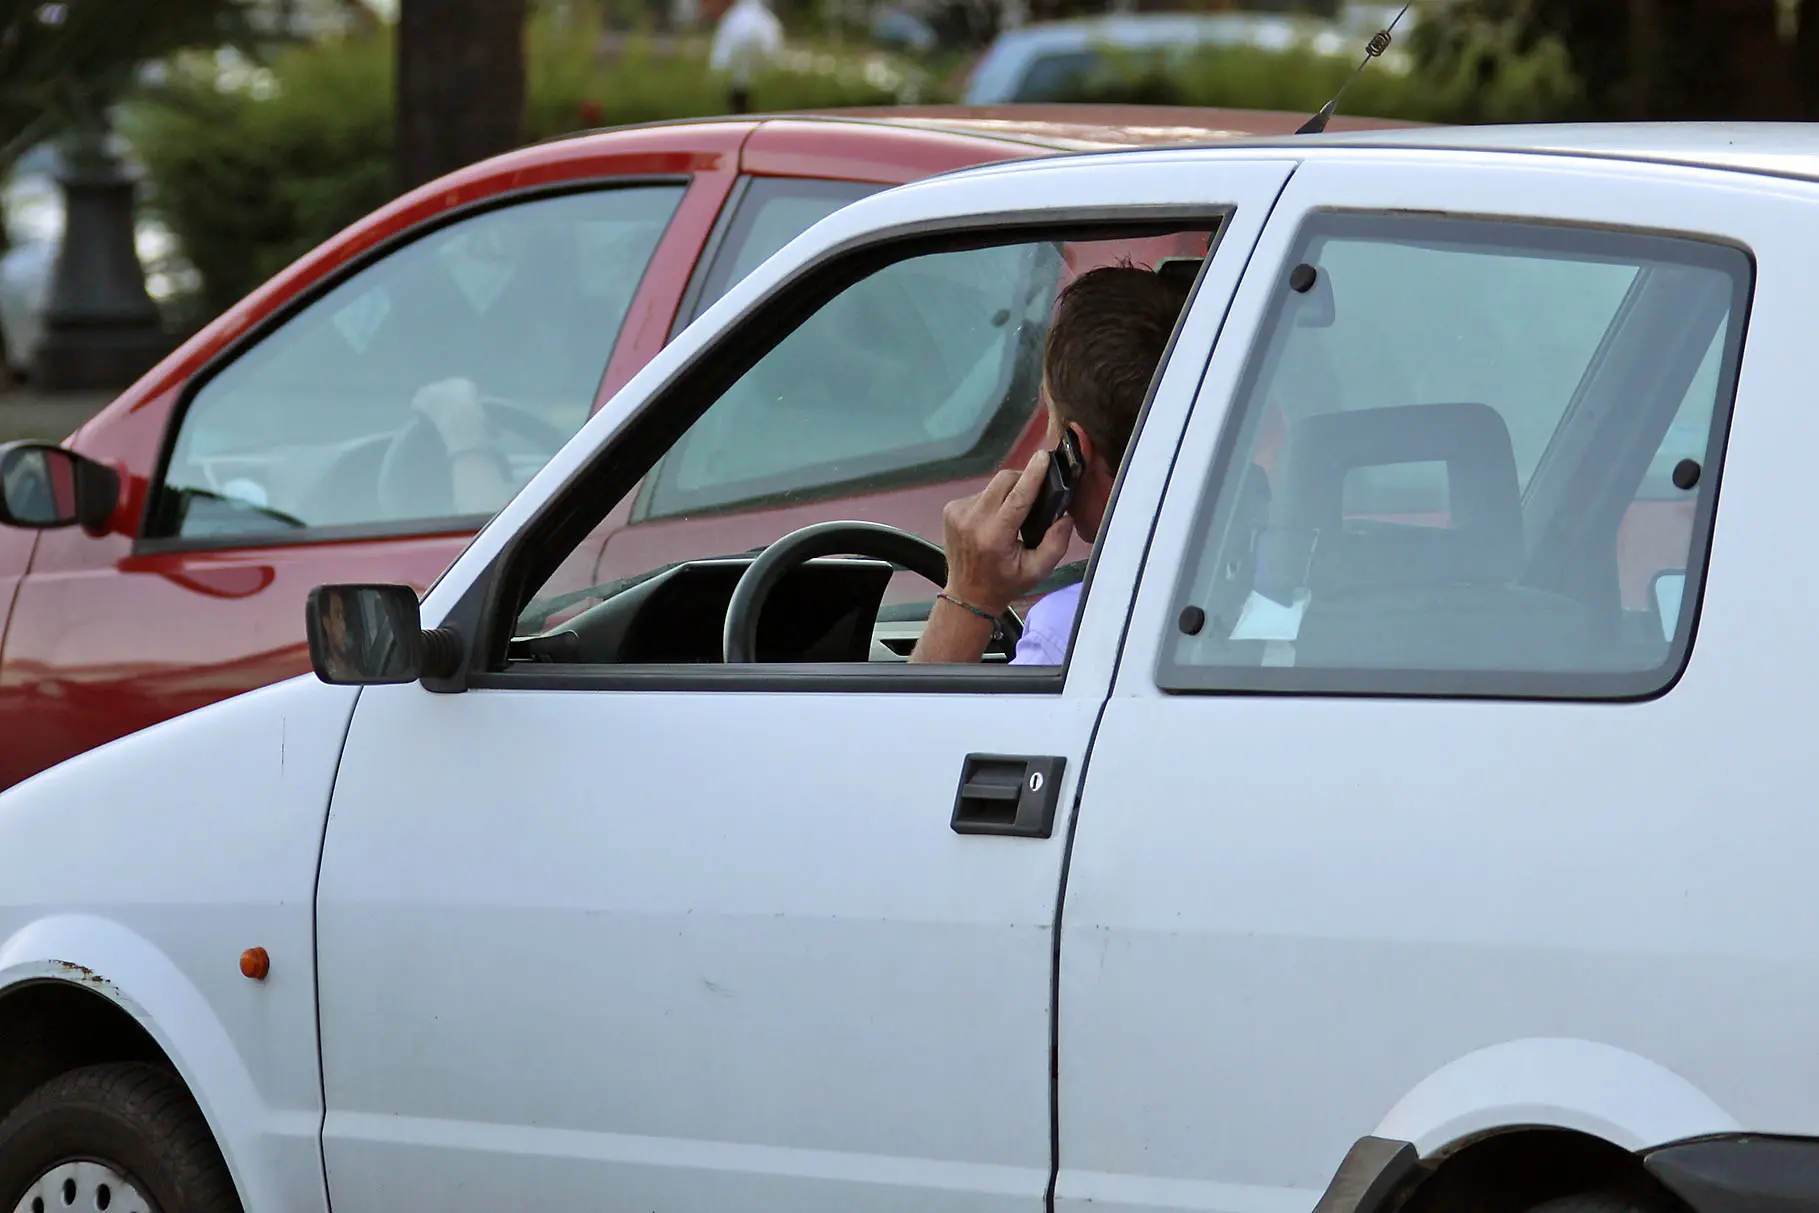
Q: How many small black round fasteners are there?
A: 3